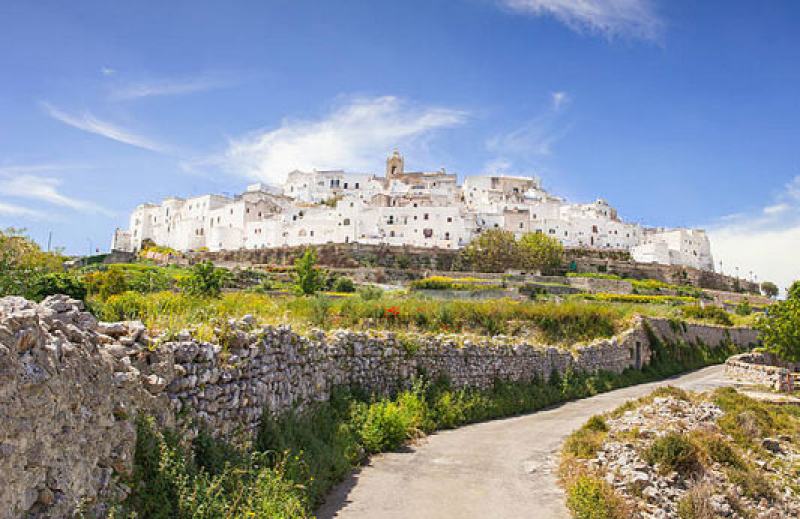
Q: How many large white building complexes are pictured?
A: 1